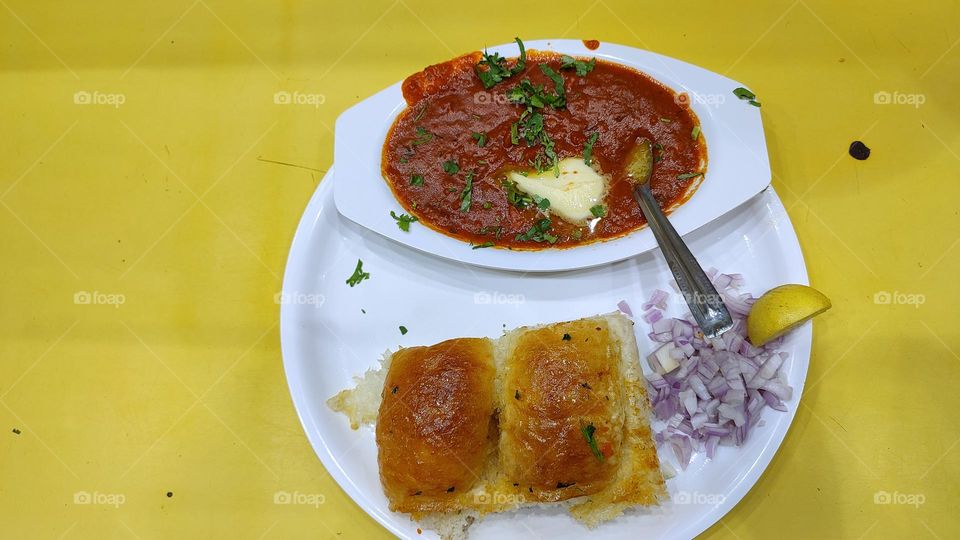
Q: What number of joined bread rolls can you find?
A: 2